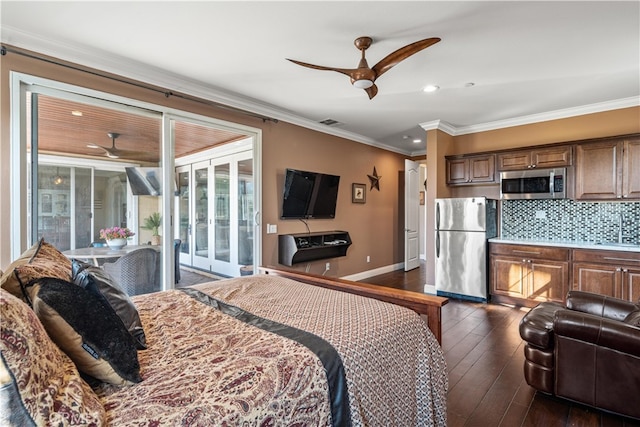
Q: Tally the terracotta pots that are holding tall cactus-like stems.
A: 0